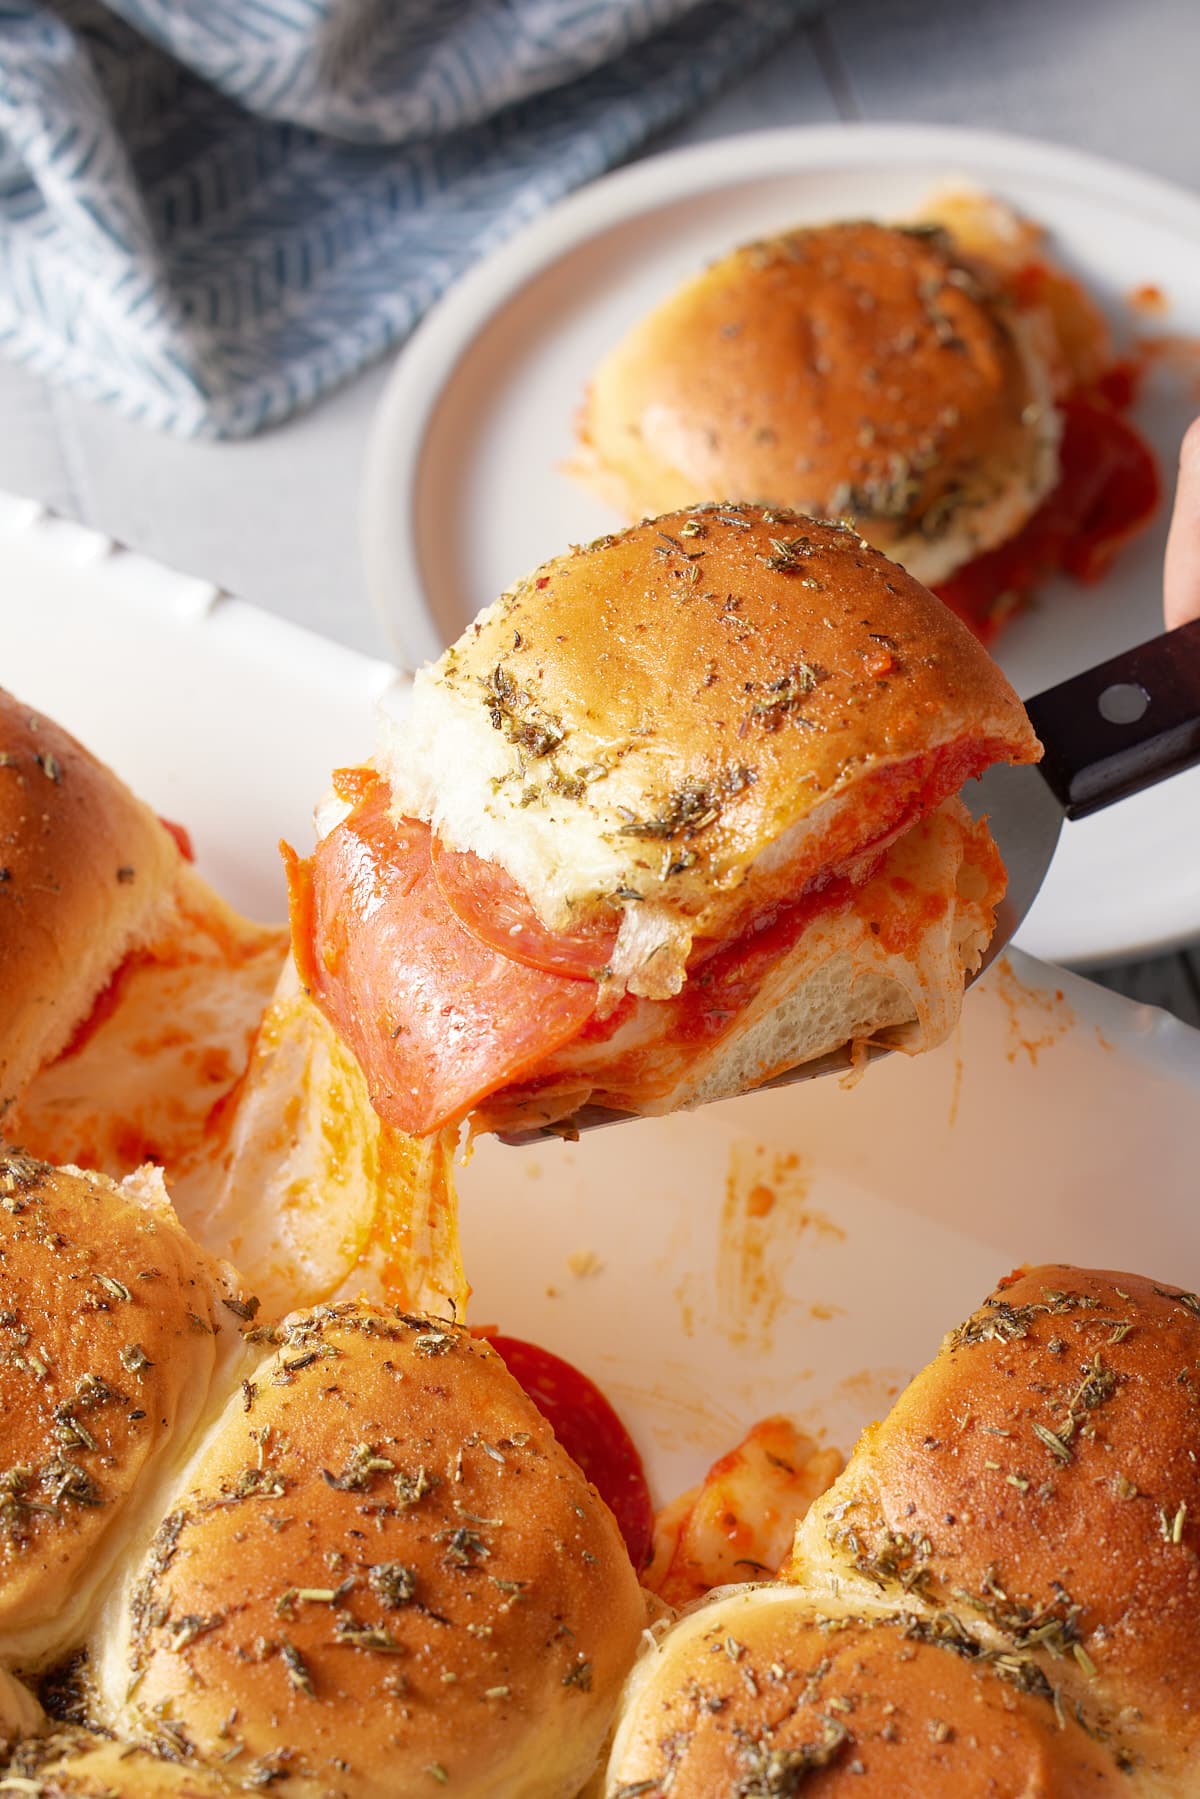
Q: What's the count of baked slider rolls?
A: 7